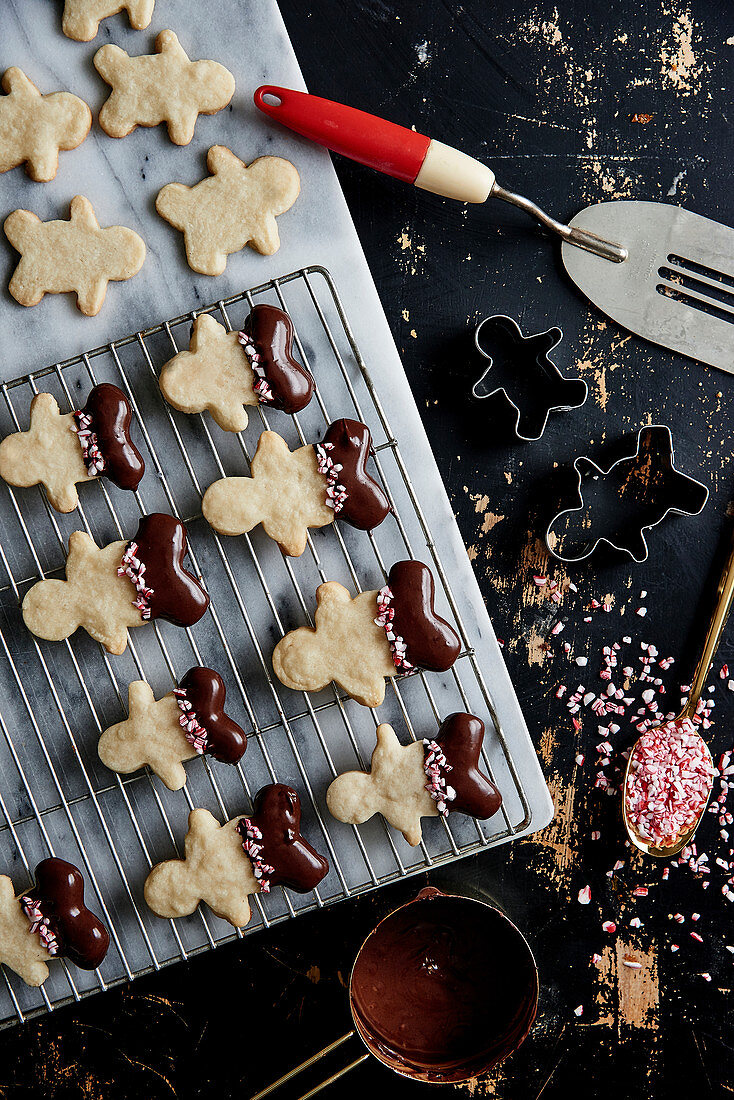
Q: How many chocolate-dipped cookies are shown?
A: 9